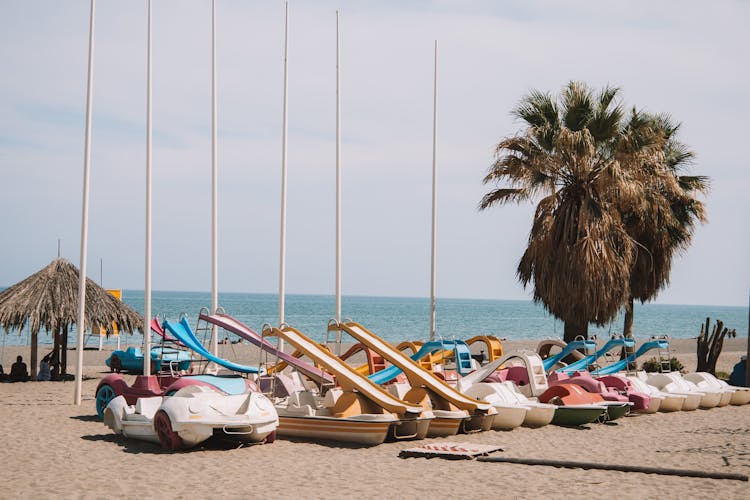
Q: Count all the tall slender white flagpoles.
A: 6